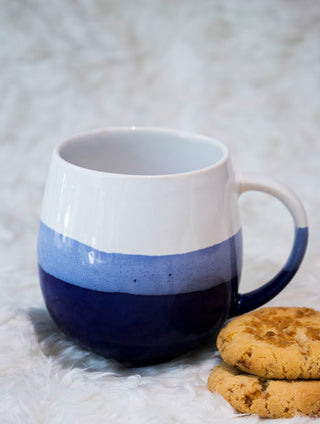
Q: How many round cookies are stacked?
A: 2